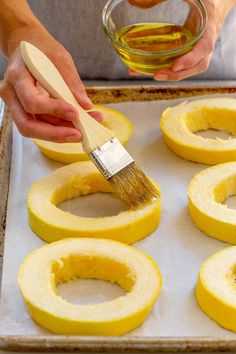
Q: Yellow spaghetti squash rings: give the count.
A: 6